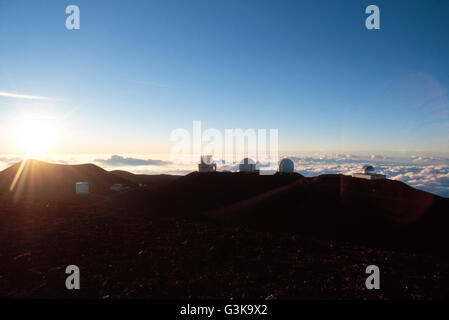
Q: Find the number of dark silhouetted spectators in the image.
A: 0